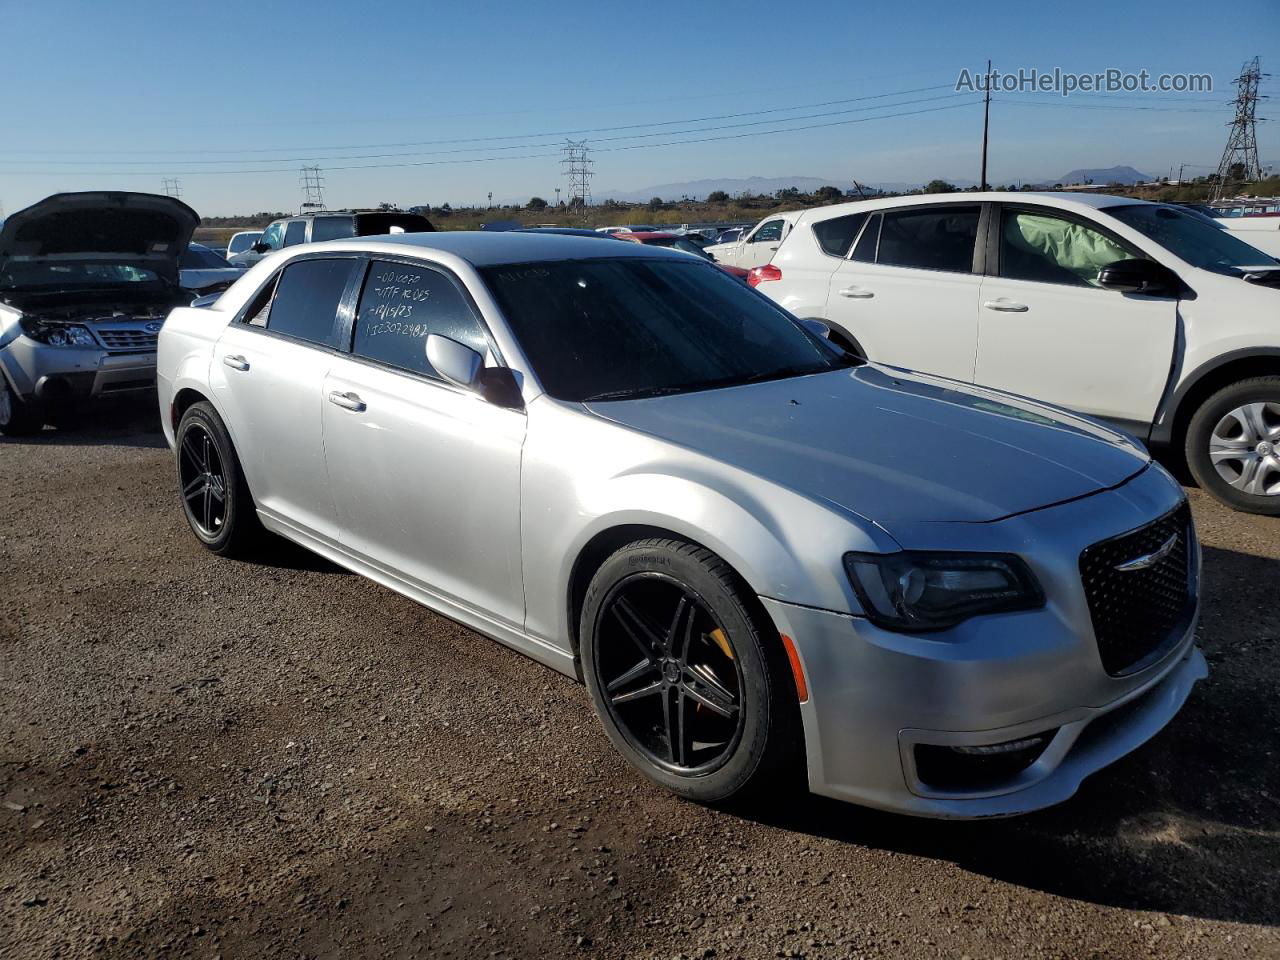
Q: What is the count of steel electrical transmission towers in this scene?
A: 4